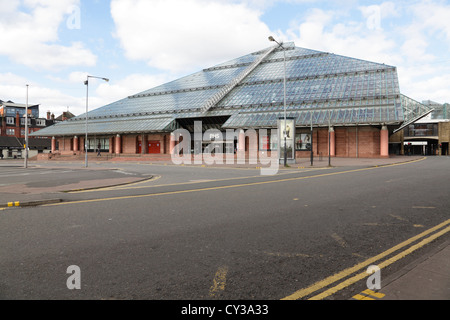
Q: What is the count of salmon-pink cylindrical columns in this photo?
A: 7